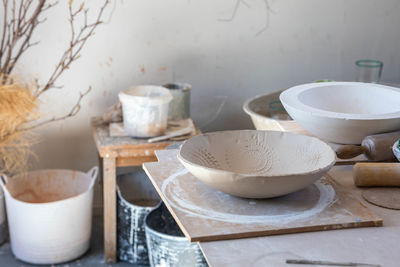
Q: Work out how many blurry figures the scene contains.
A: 0